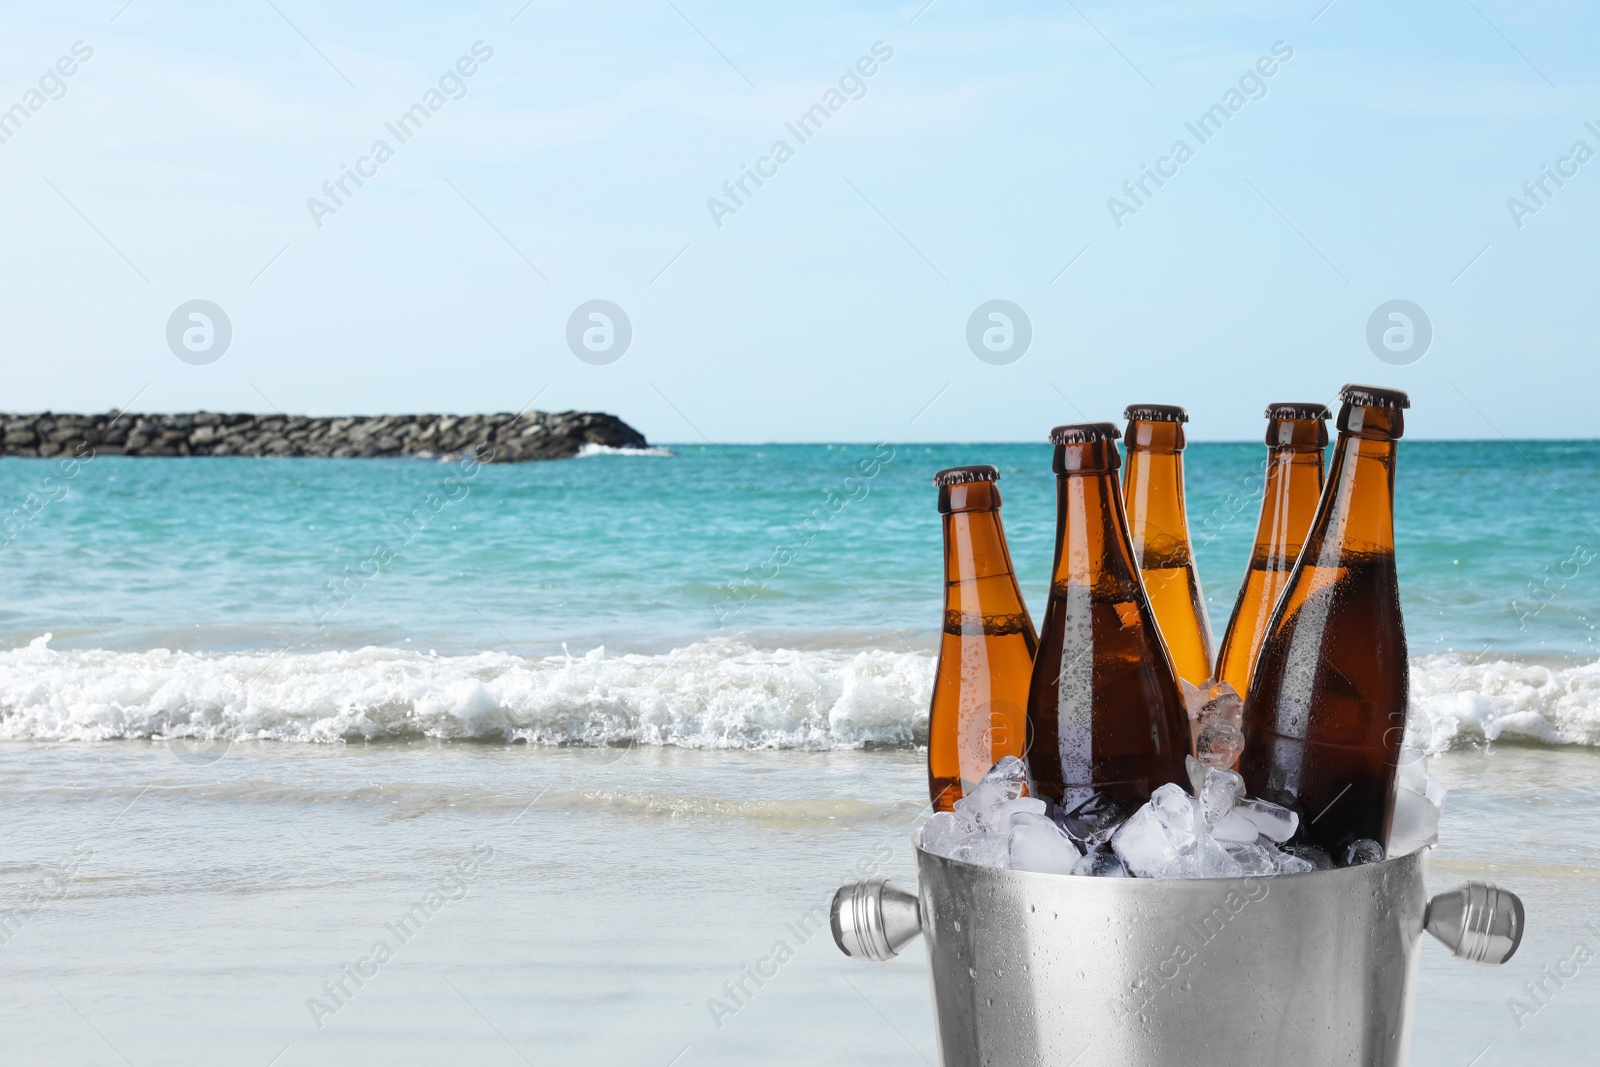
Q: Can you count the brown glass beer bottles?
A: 5